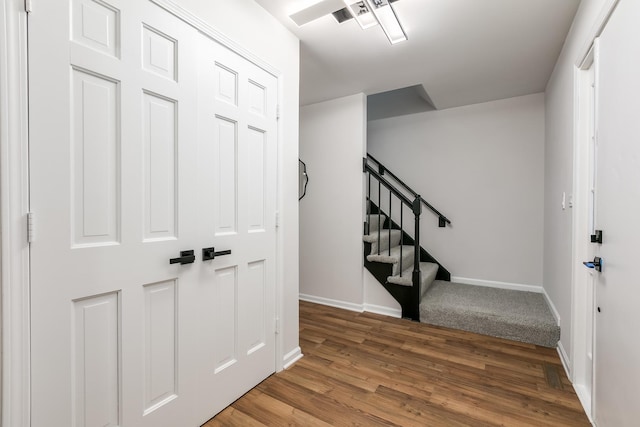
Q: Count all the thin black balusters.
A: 4